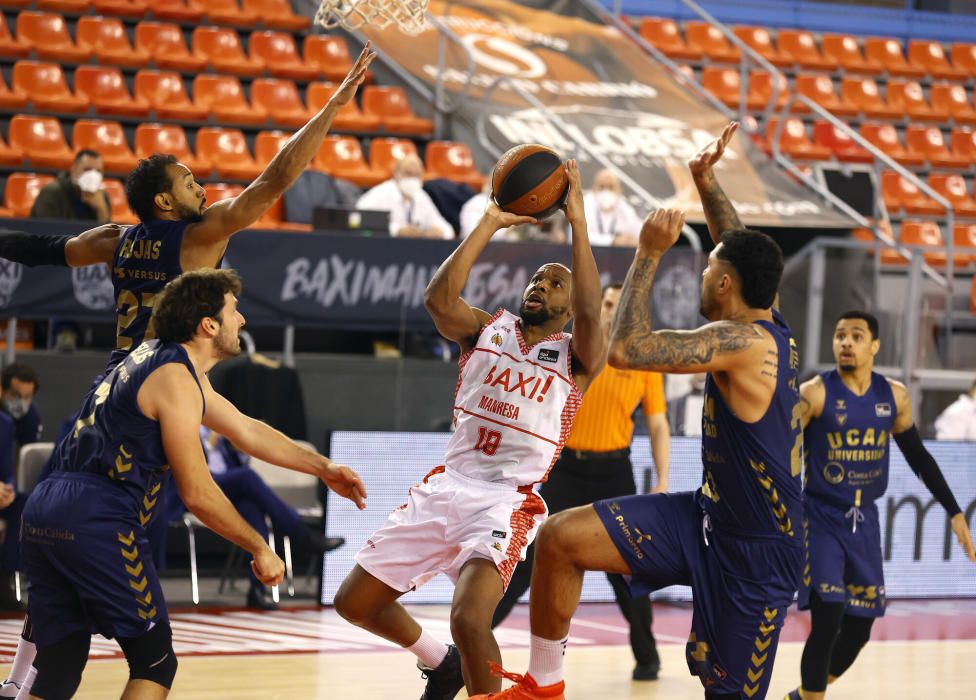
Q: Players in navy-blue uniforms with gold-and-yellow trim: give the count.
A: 4